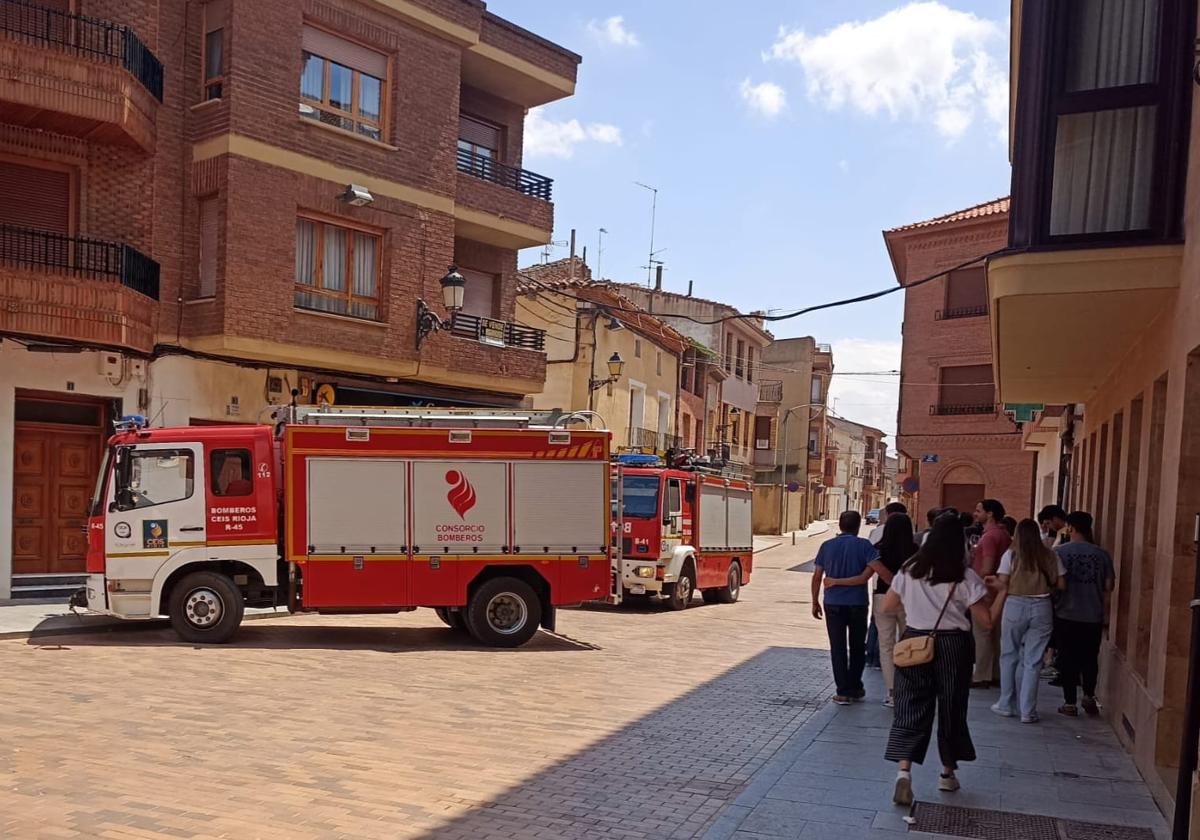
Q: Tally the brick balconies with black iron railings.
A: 4